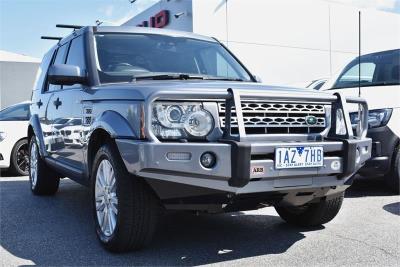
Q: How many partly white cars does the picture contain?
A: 2